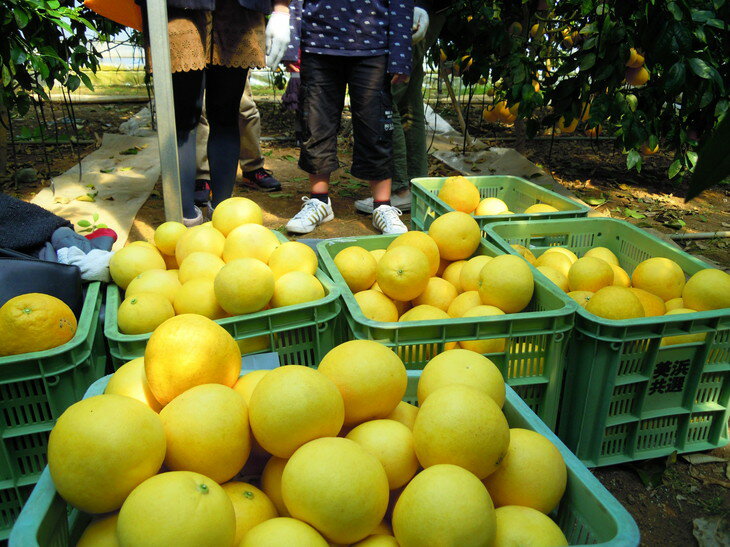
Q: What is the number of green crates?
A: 6